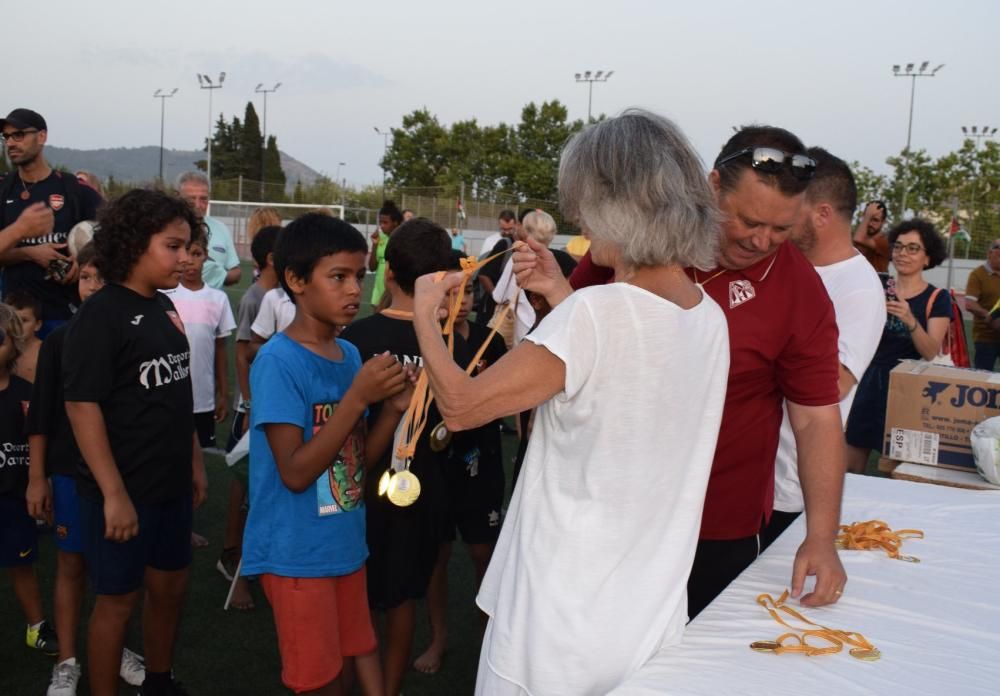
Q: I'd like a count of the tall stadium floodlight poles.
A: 7